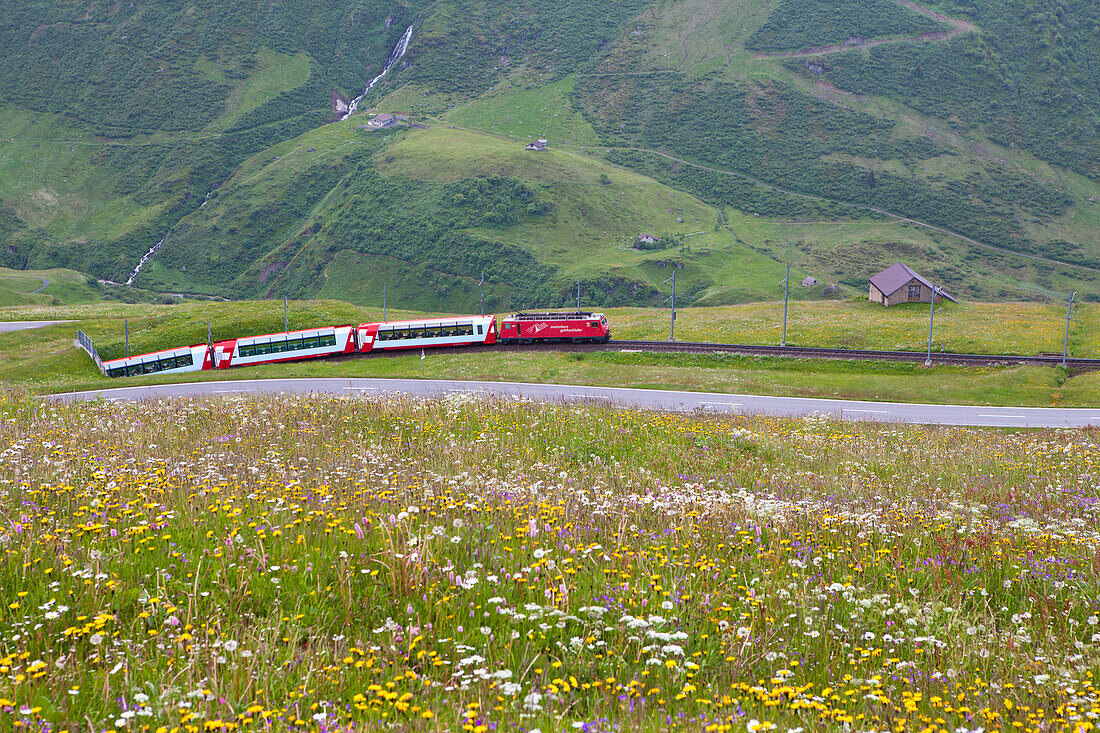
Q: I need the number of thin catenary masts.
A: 10